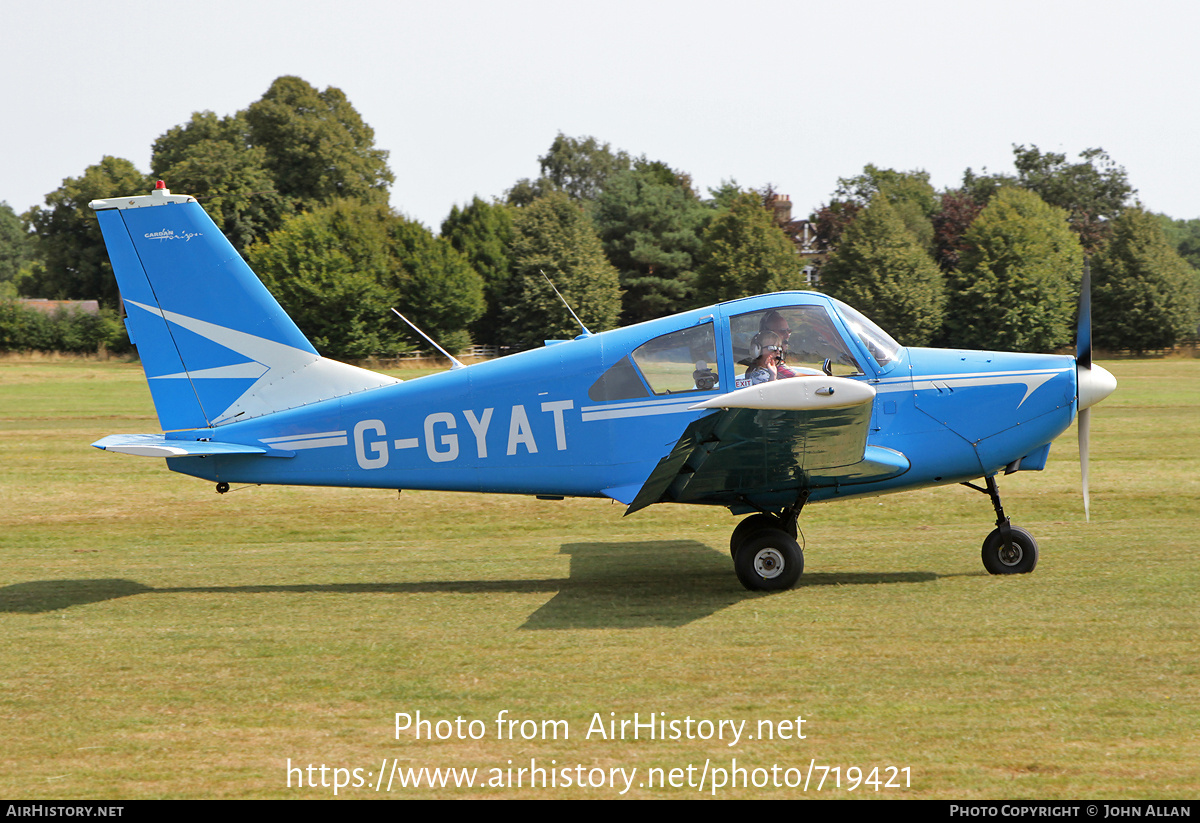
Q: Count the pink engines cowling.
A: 0